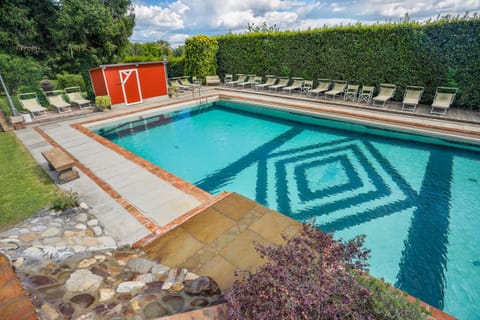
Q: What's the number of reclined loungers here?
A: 15